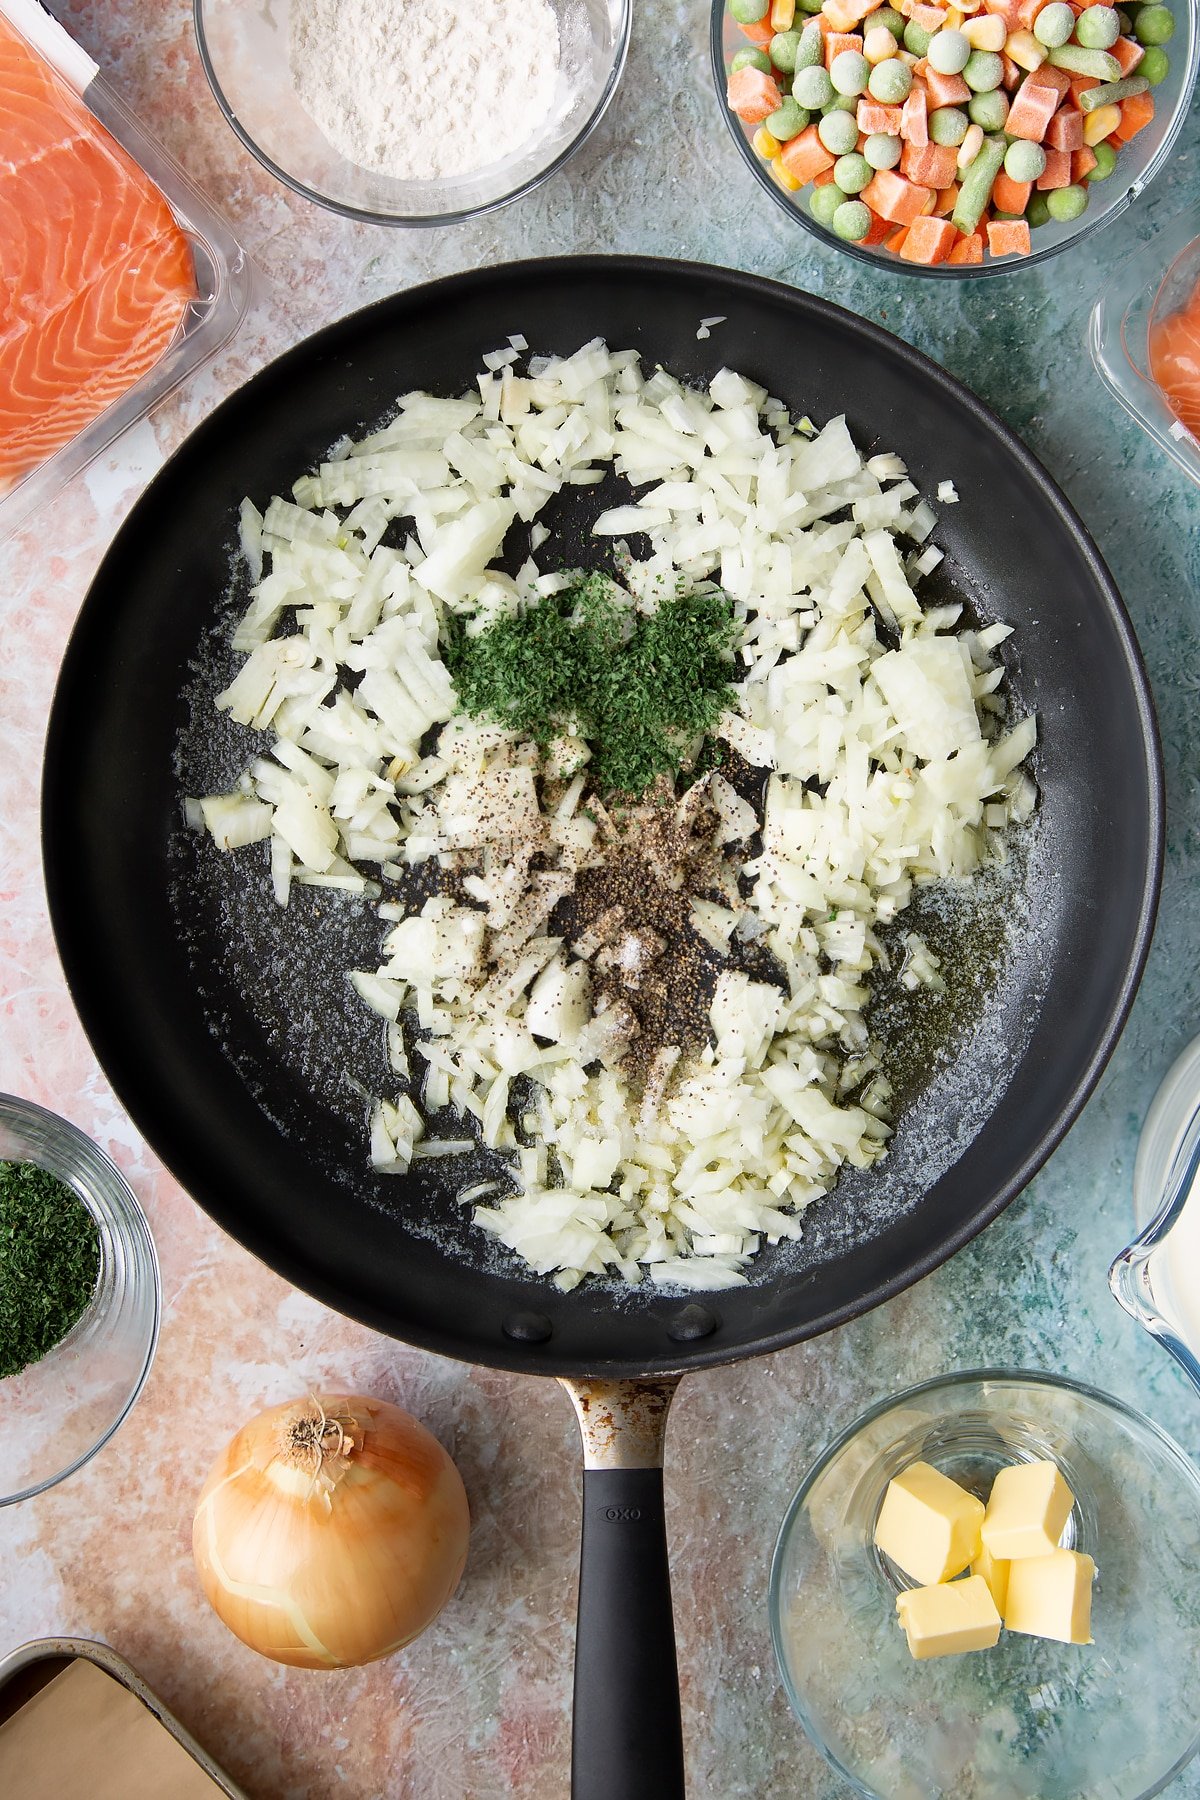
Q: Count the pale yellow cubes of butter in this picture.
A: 5